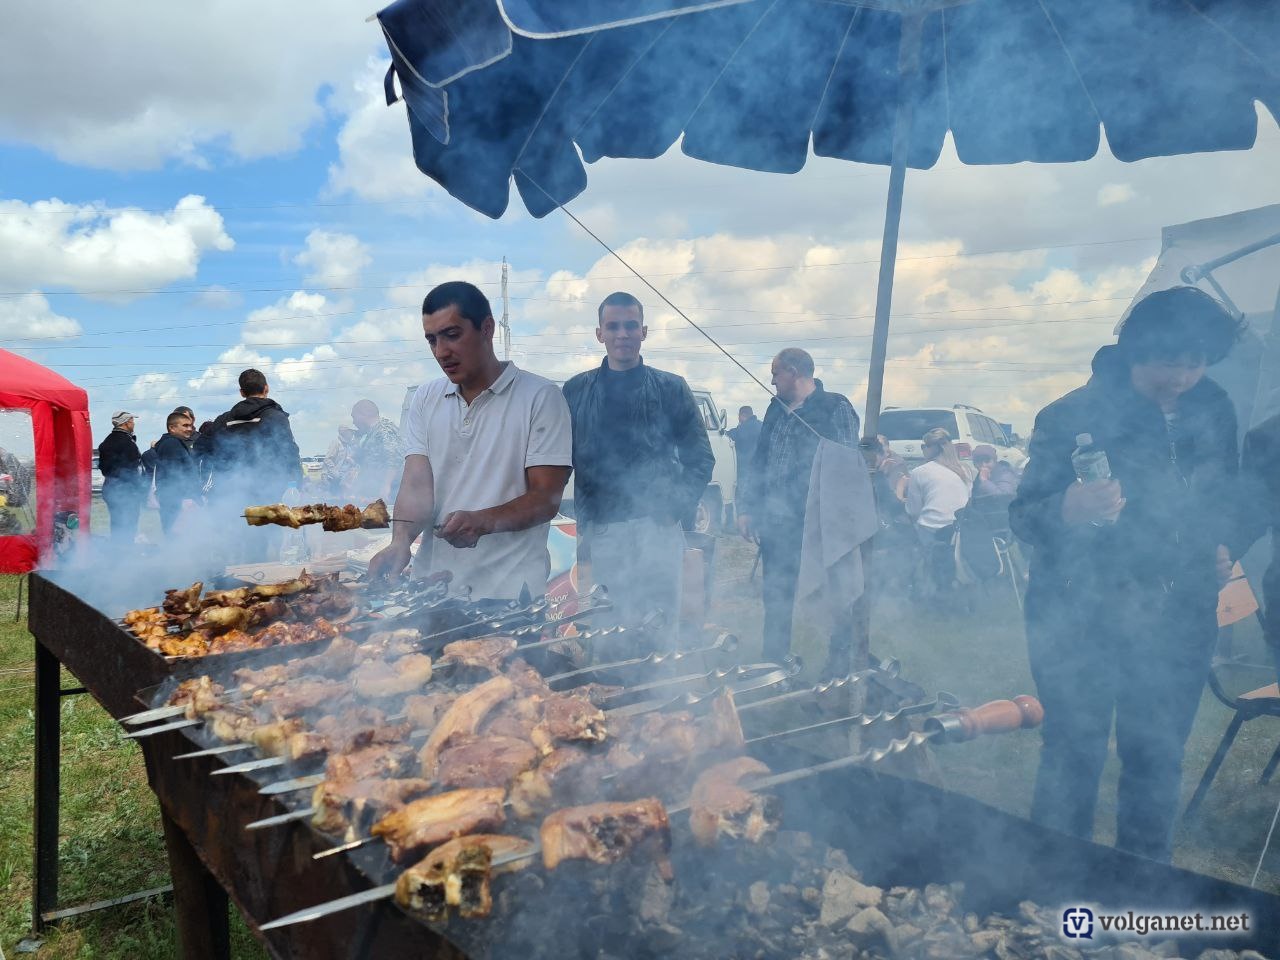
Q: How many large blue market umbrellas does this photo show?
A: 1